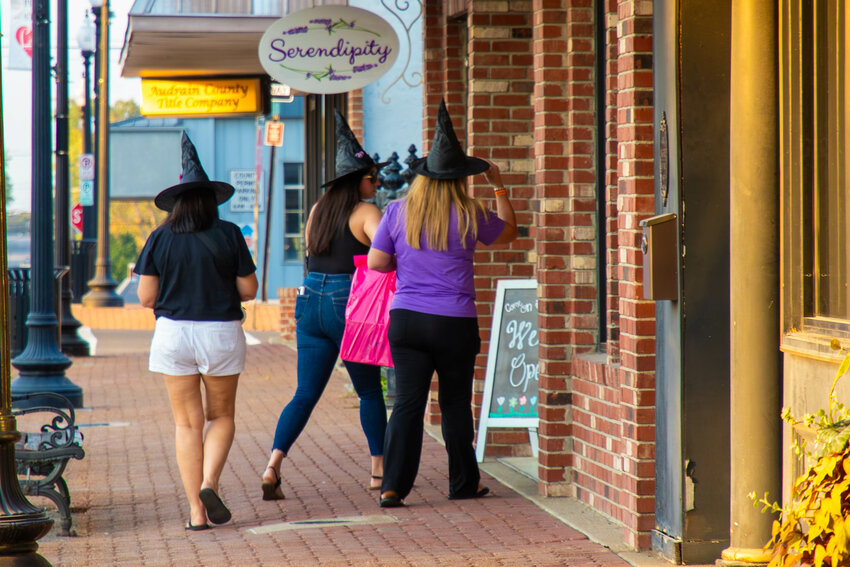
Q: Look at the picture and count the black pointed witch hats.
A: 3